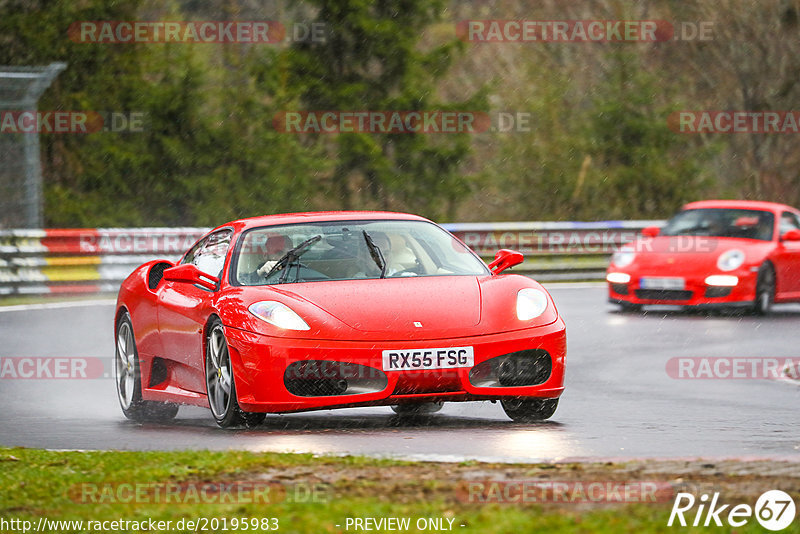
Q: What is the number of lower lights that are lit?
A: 2